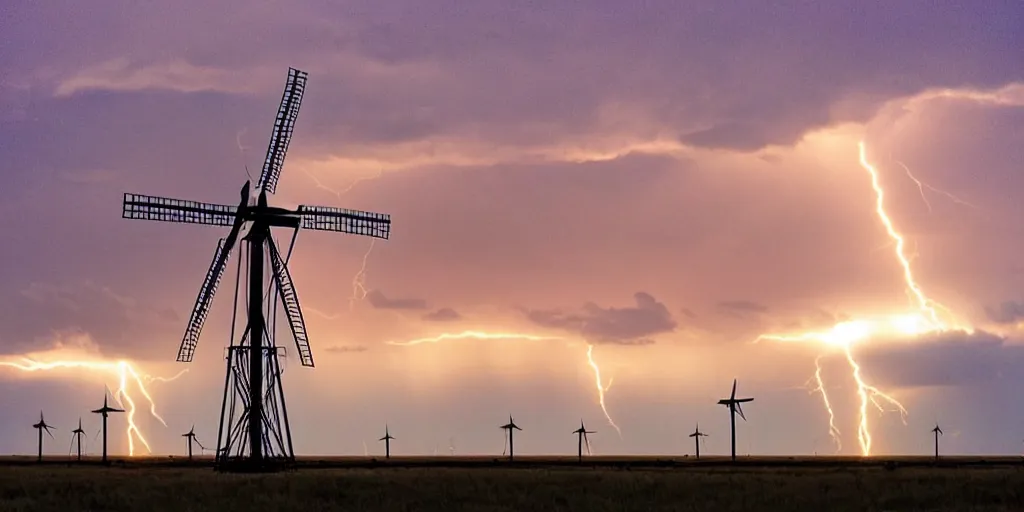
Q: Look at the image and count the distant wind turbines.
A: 10